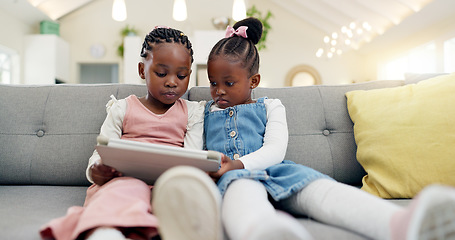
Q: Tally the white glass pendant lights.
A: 3